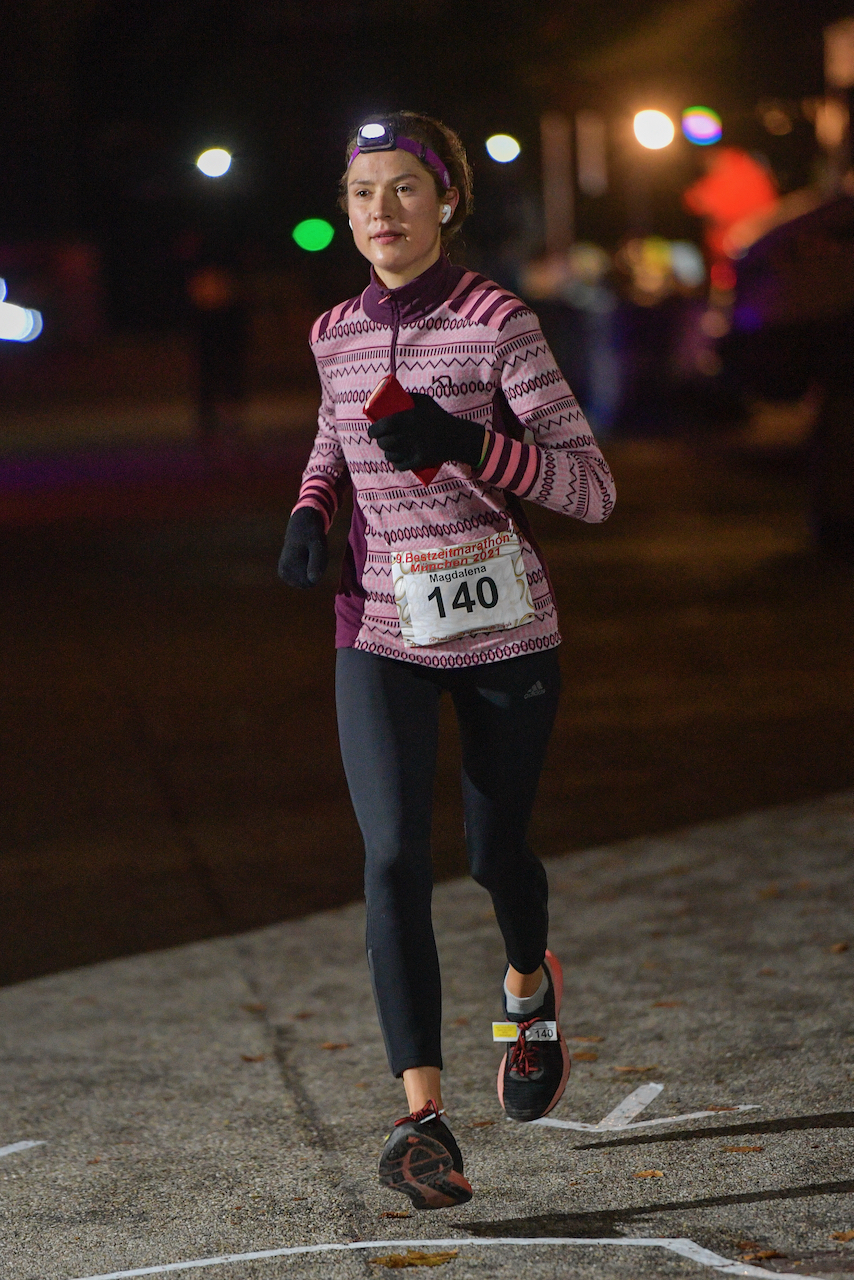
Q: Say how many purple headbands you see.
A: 1